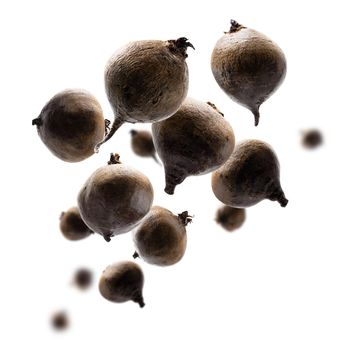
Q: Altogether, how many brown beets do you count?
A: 14